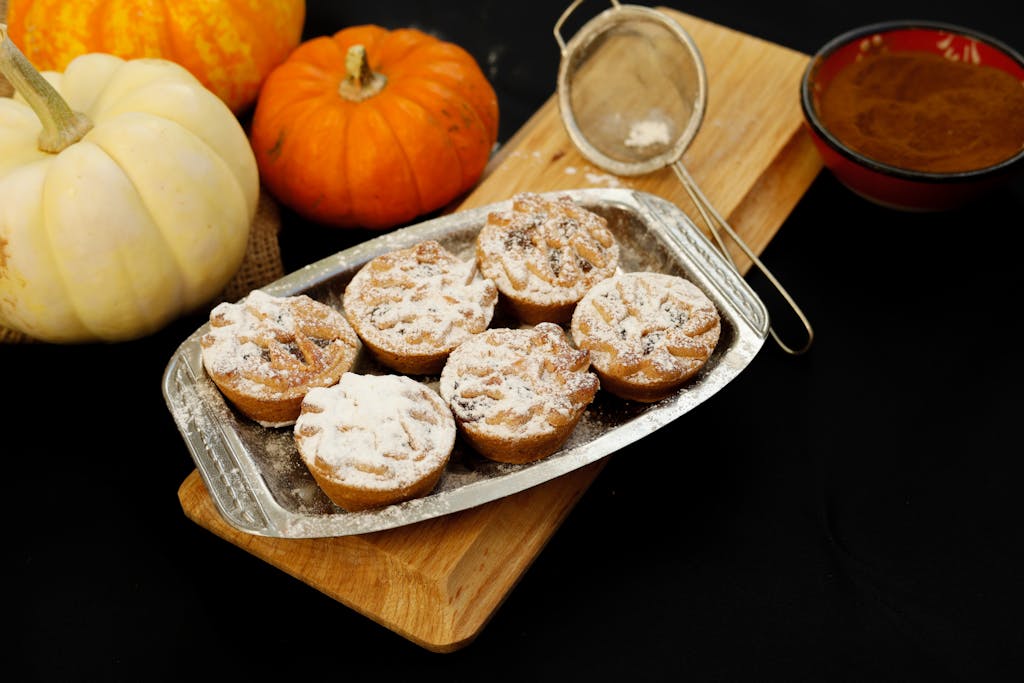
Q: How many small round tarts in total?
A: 6